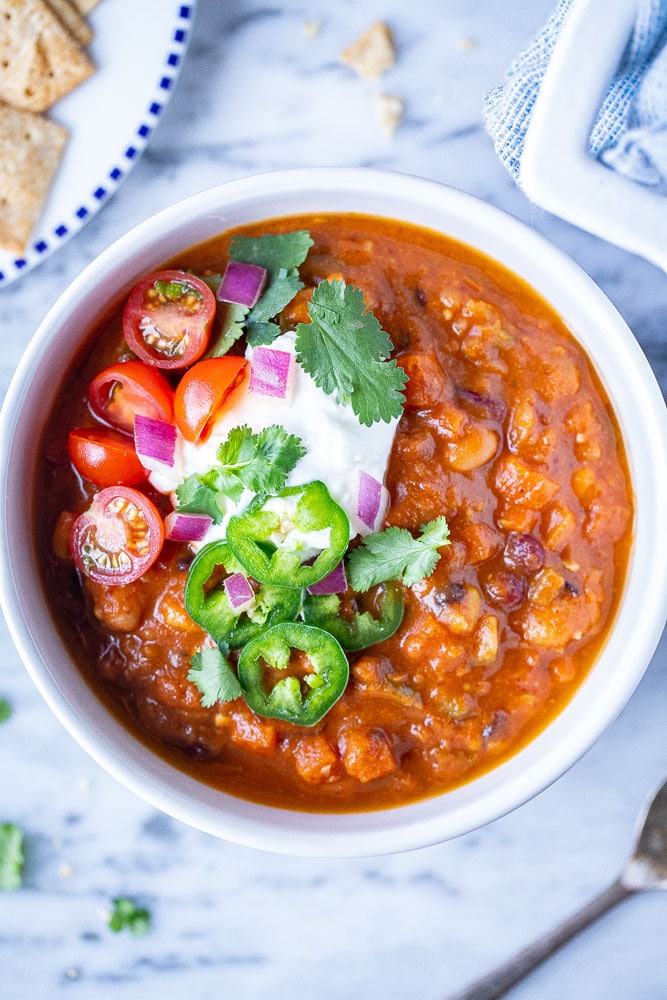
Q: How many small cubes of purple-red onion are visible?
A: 7